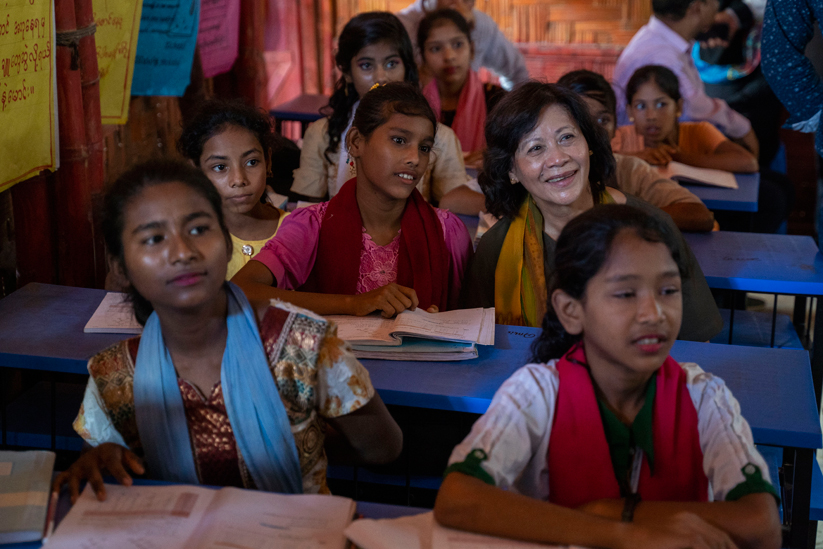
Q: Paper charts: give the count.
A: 4